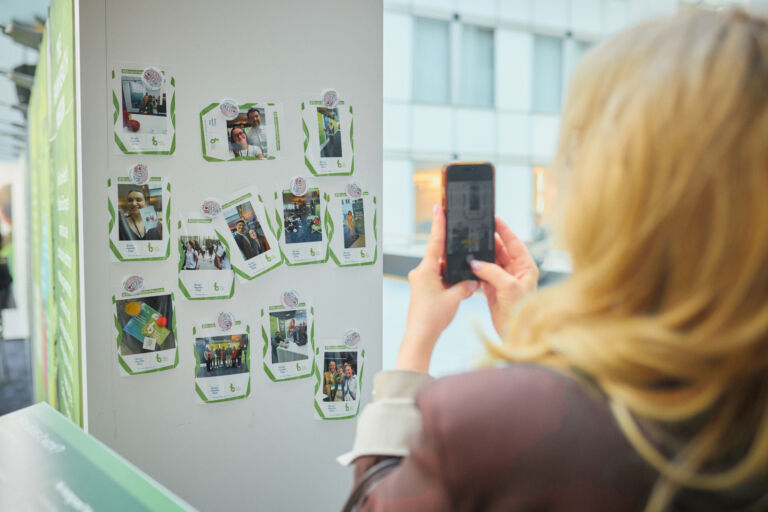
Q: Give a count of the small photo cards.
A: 12